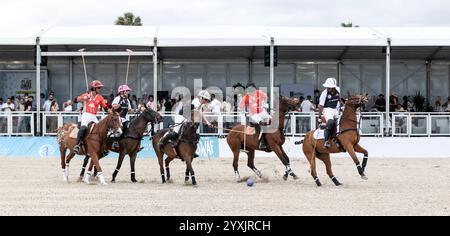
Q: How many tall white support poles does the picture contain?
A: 4